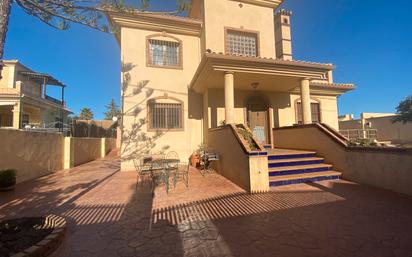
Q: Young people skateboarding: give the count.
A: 0